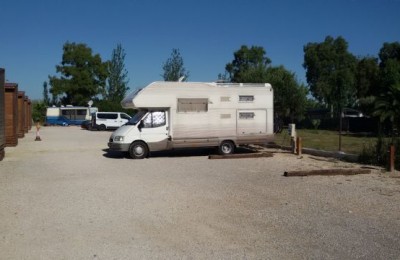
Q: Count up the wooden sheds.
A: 5